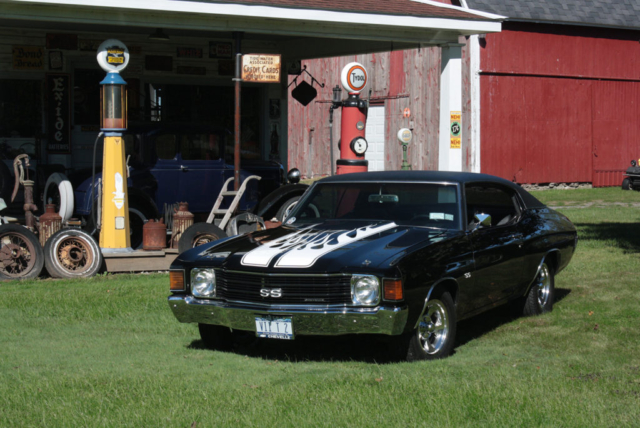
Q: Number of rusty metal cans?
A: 3